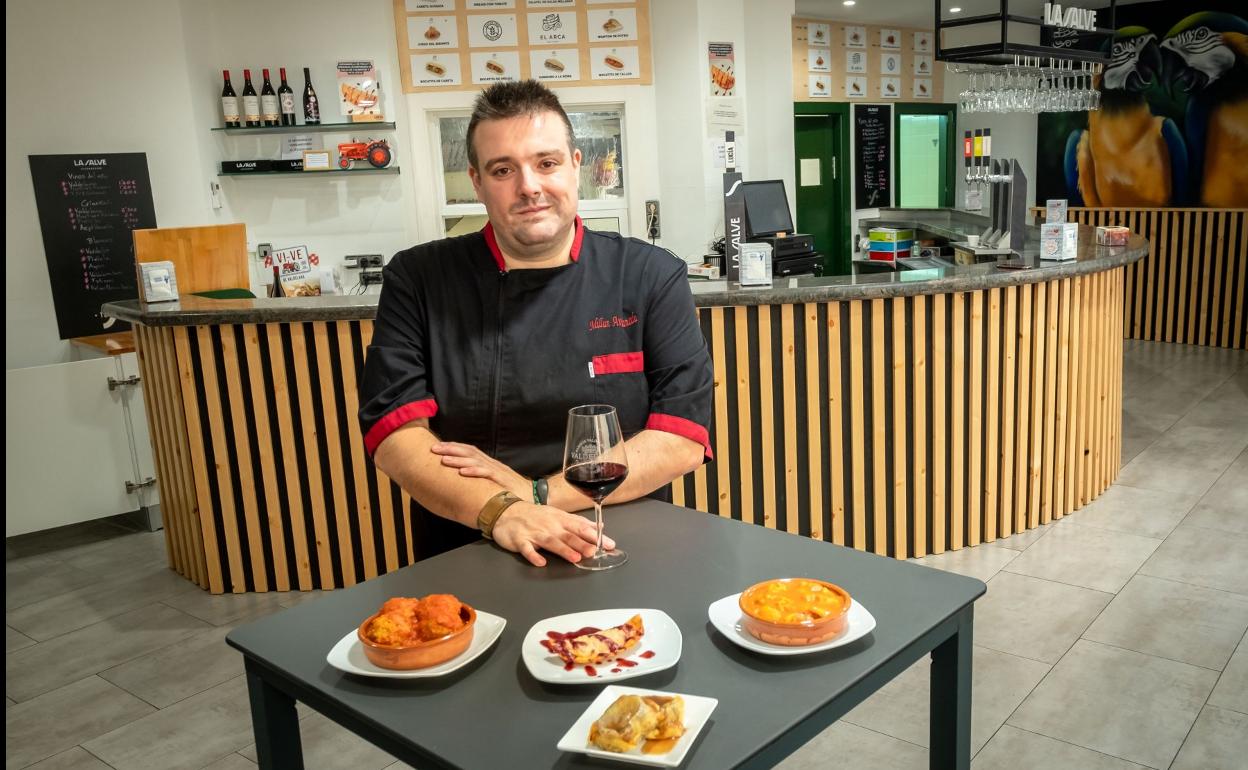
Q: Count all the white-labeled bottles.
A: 4